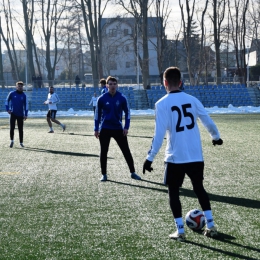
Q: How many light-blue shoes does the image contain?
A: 2